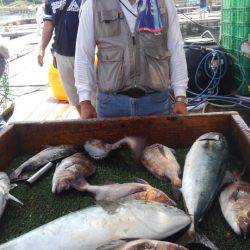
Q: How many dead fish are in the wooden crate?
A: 10